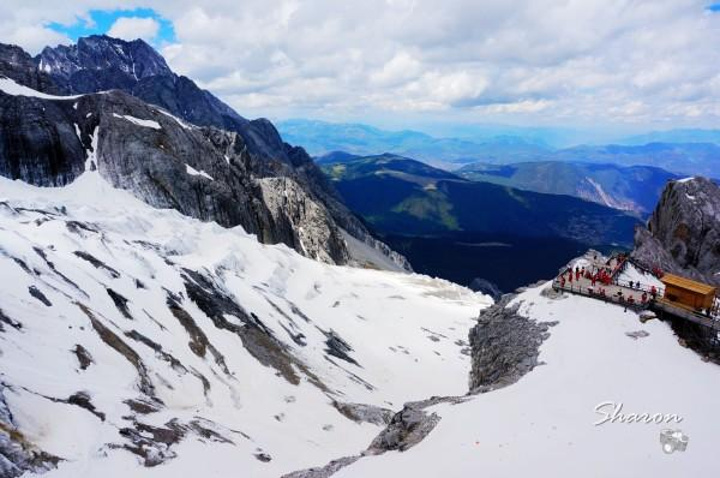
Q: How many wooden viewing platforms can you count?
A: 1